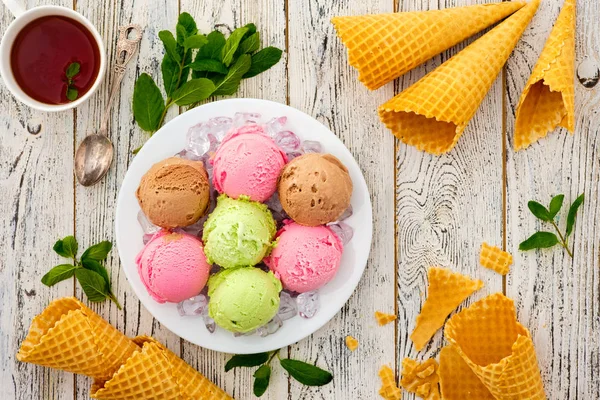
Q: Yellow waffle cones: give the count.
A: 6